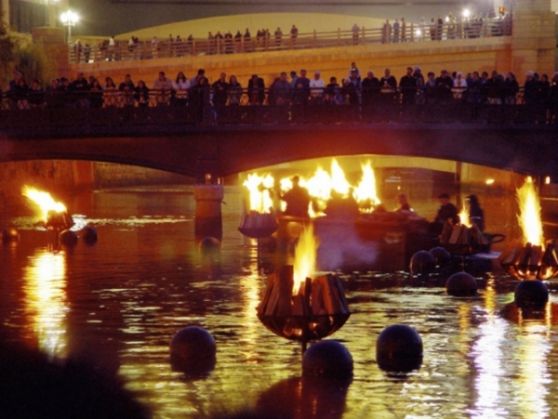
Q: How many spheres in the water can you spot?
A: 11